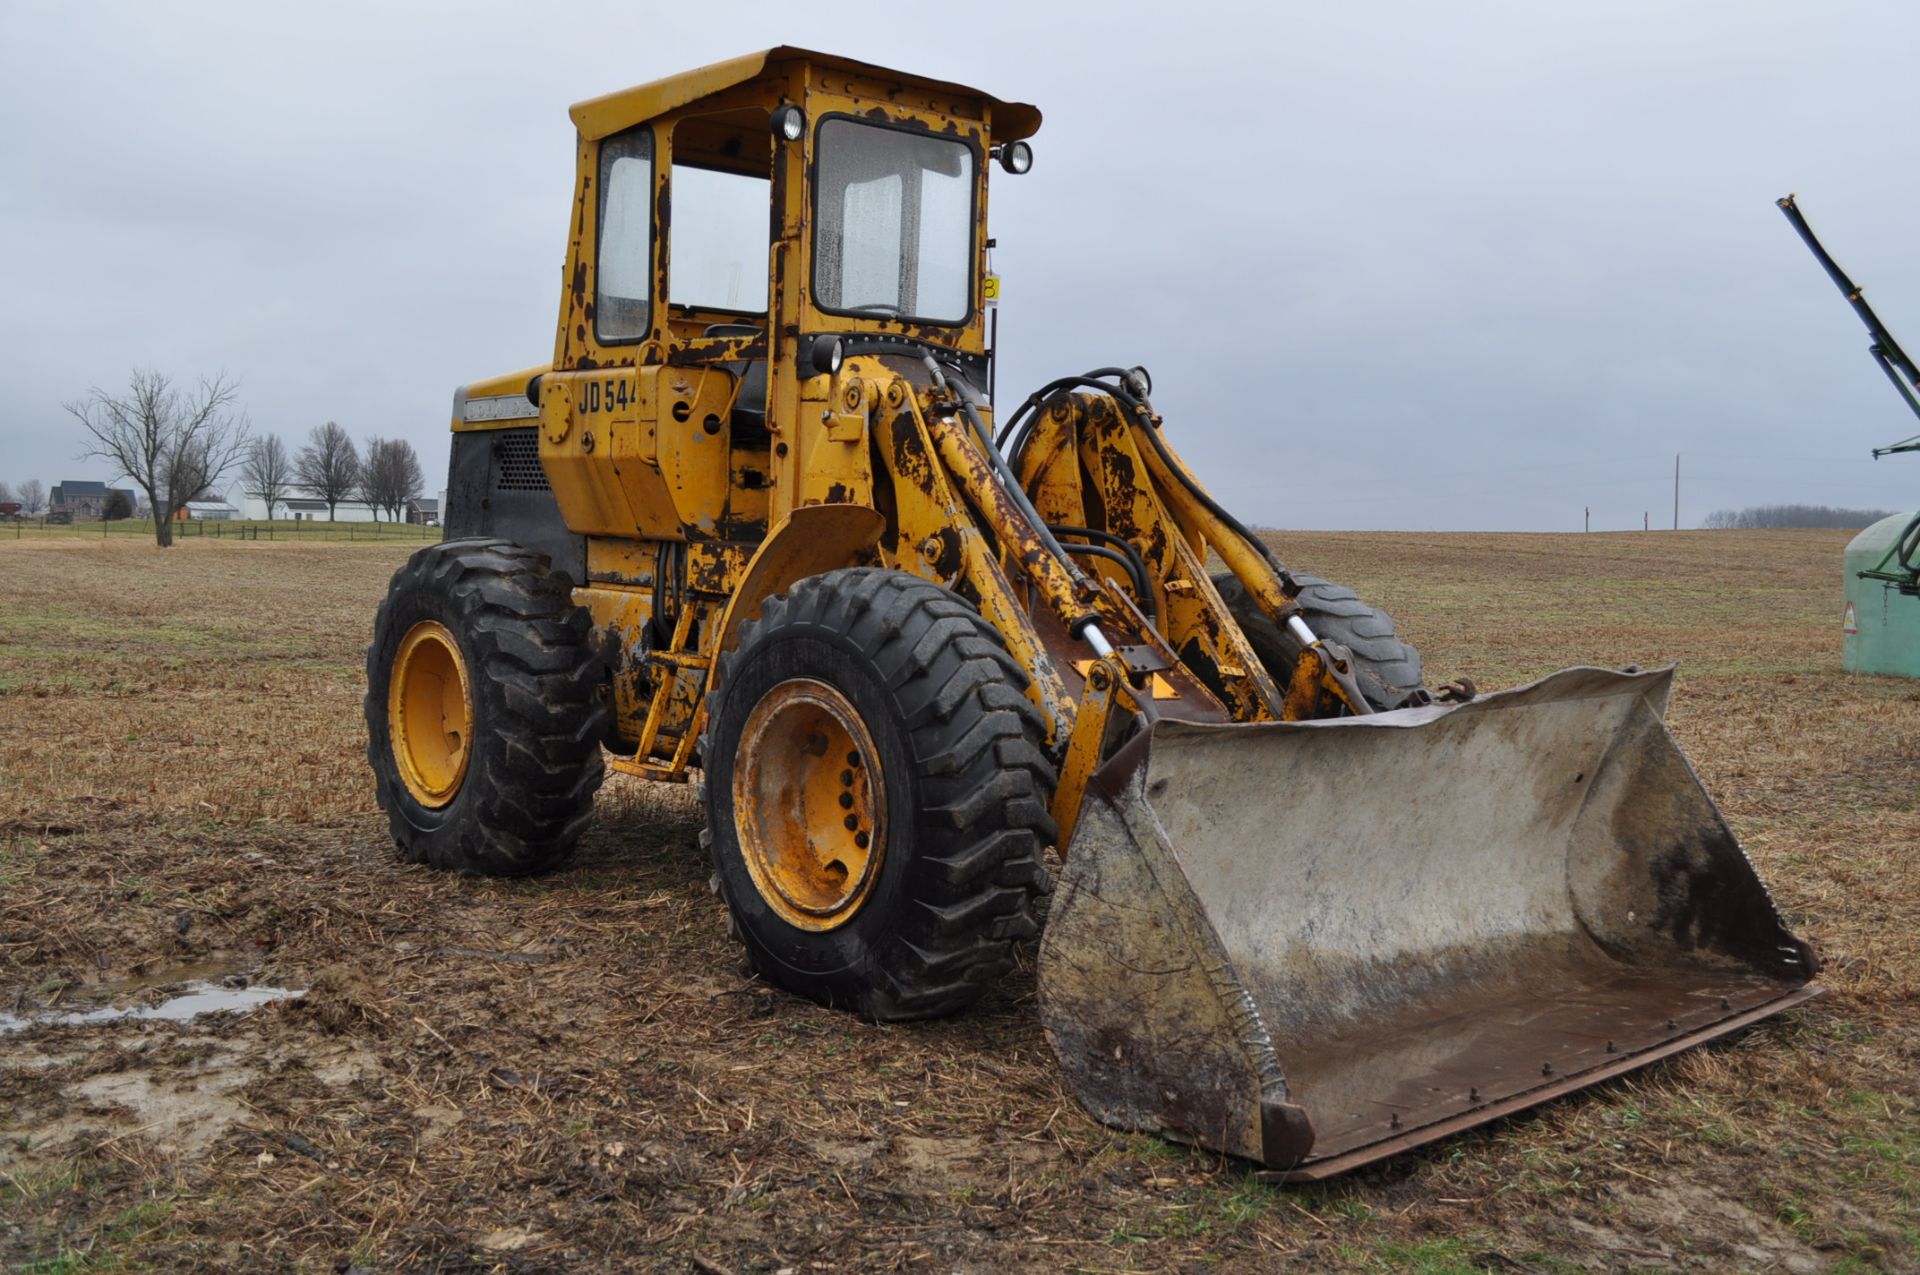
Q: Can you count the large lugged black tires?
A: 3